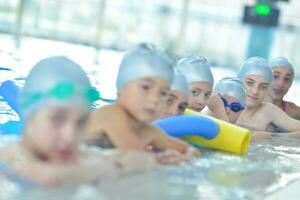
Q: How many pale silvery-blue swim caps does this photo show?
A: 7